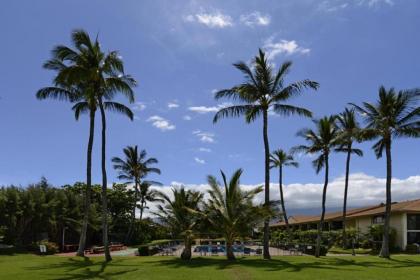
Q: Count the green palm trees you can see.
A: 11